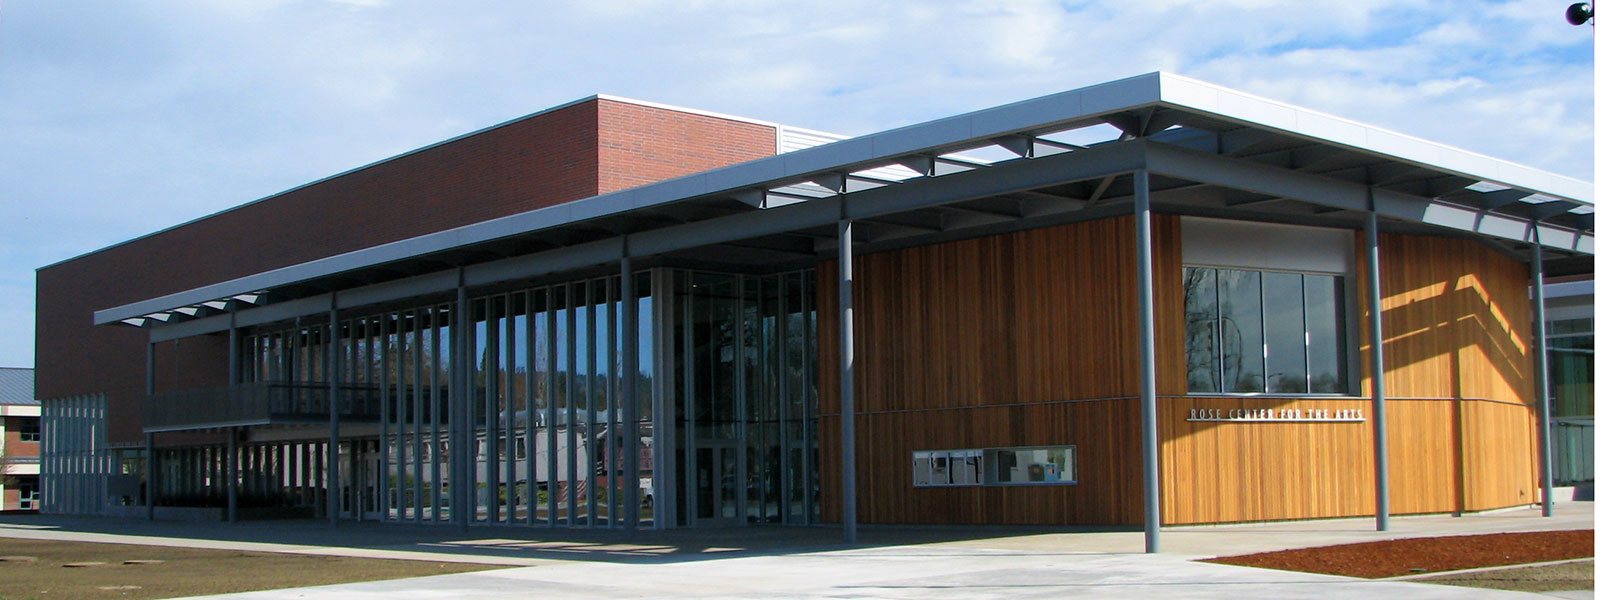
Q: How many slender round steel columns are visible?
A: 9